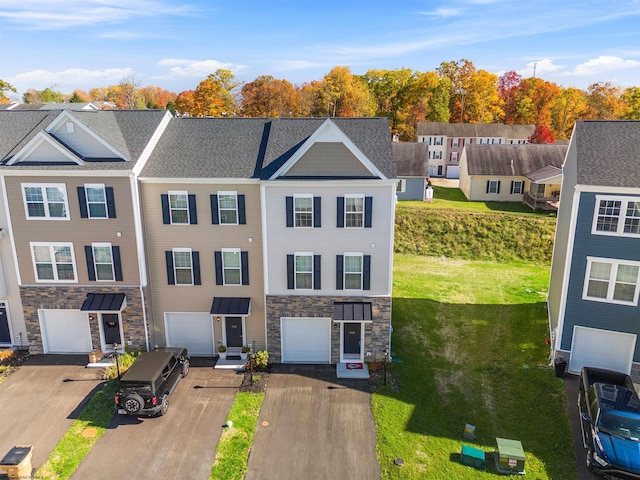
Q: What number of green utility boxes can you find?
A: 2